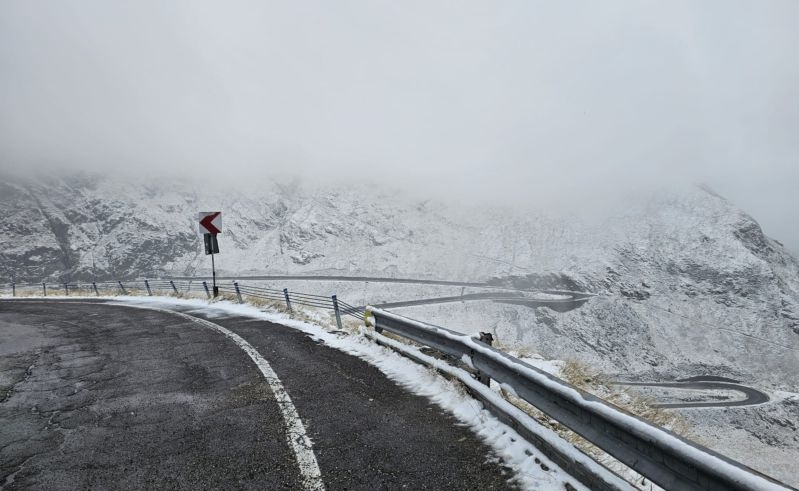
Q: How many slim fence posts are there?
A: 11